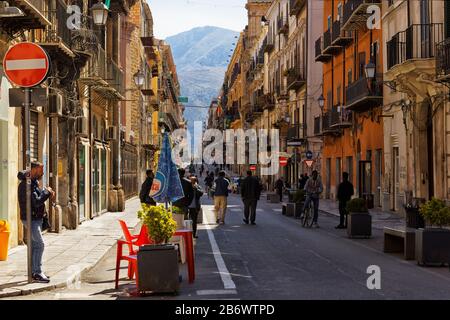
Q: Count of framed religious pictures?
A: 0